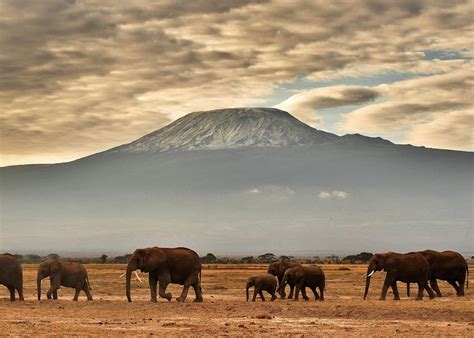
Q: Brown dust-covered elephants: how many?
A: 8